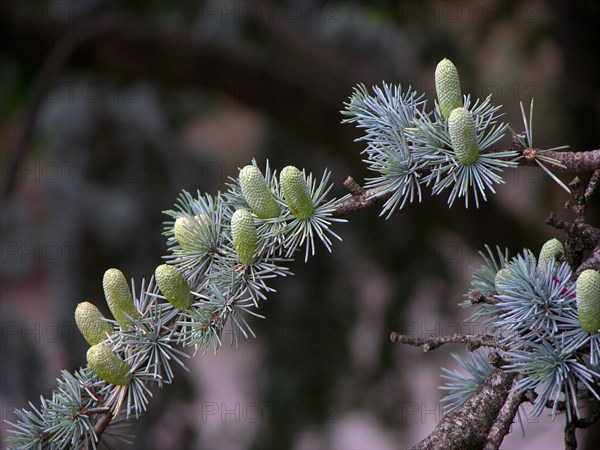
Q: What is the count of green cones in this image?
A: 13